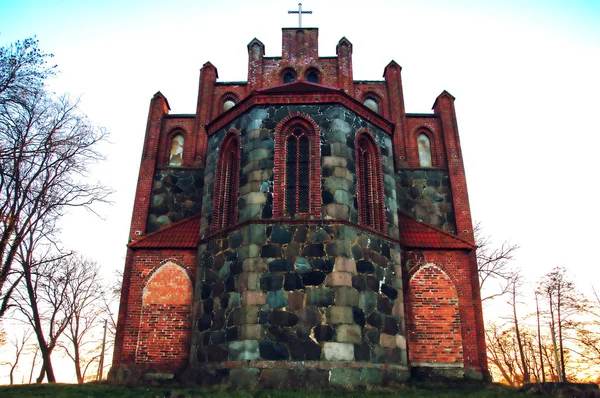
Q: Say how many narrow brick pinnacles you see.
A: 6